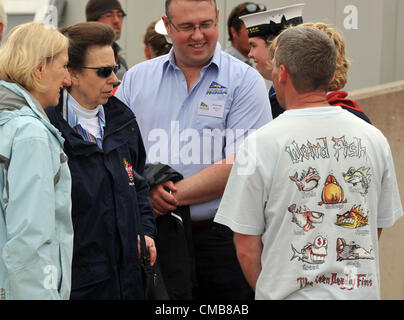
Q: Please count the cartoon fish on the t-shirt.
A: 7